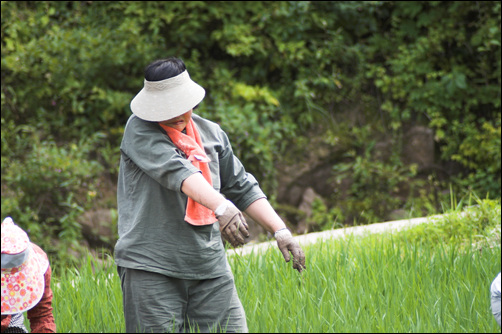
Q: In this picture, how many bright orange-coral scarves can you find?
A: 1